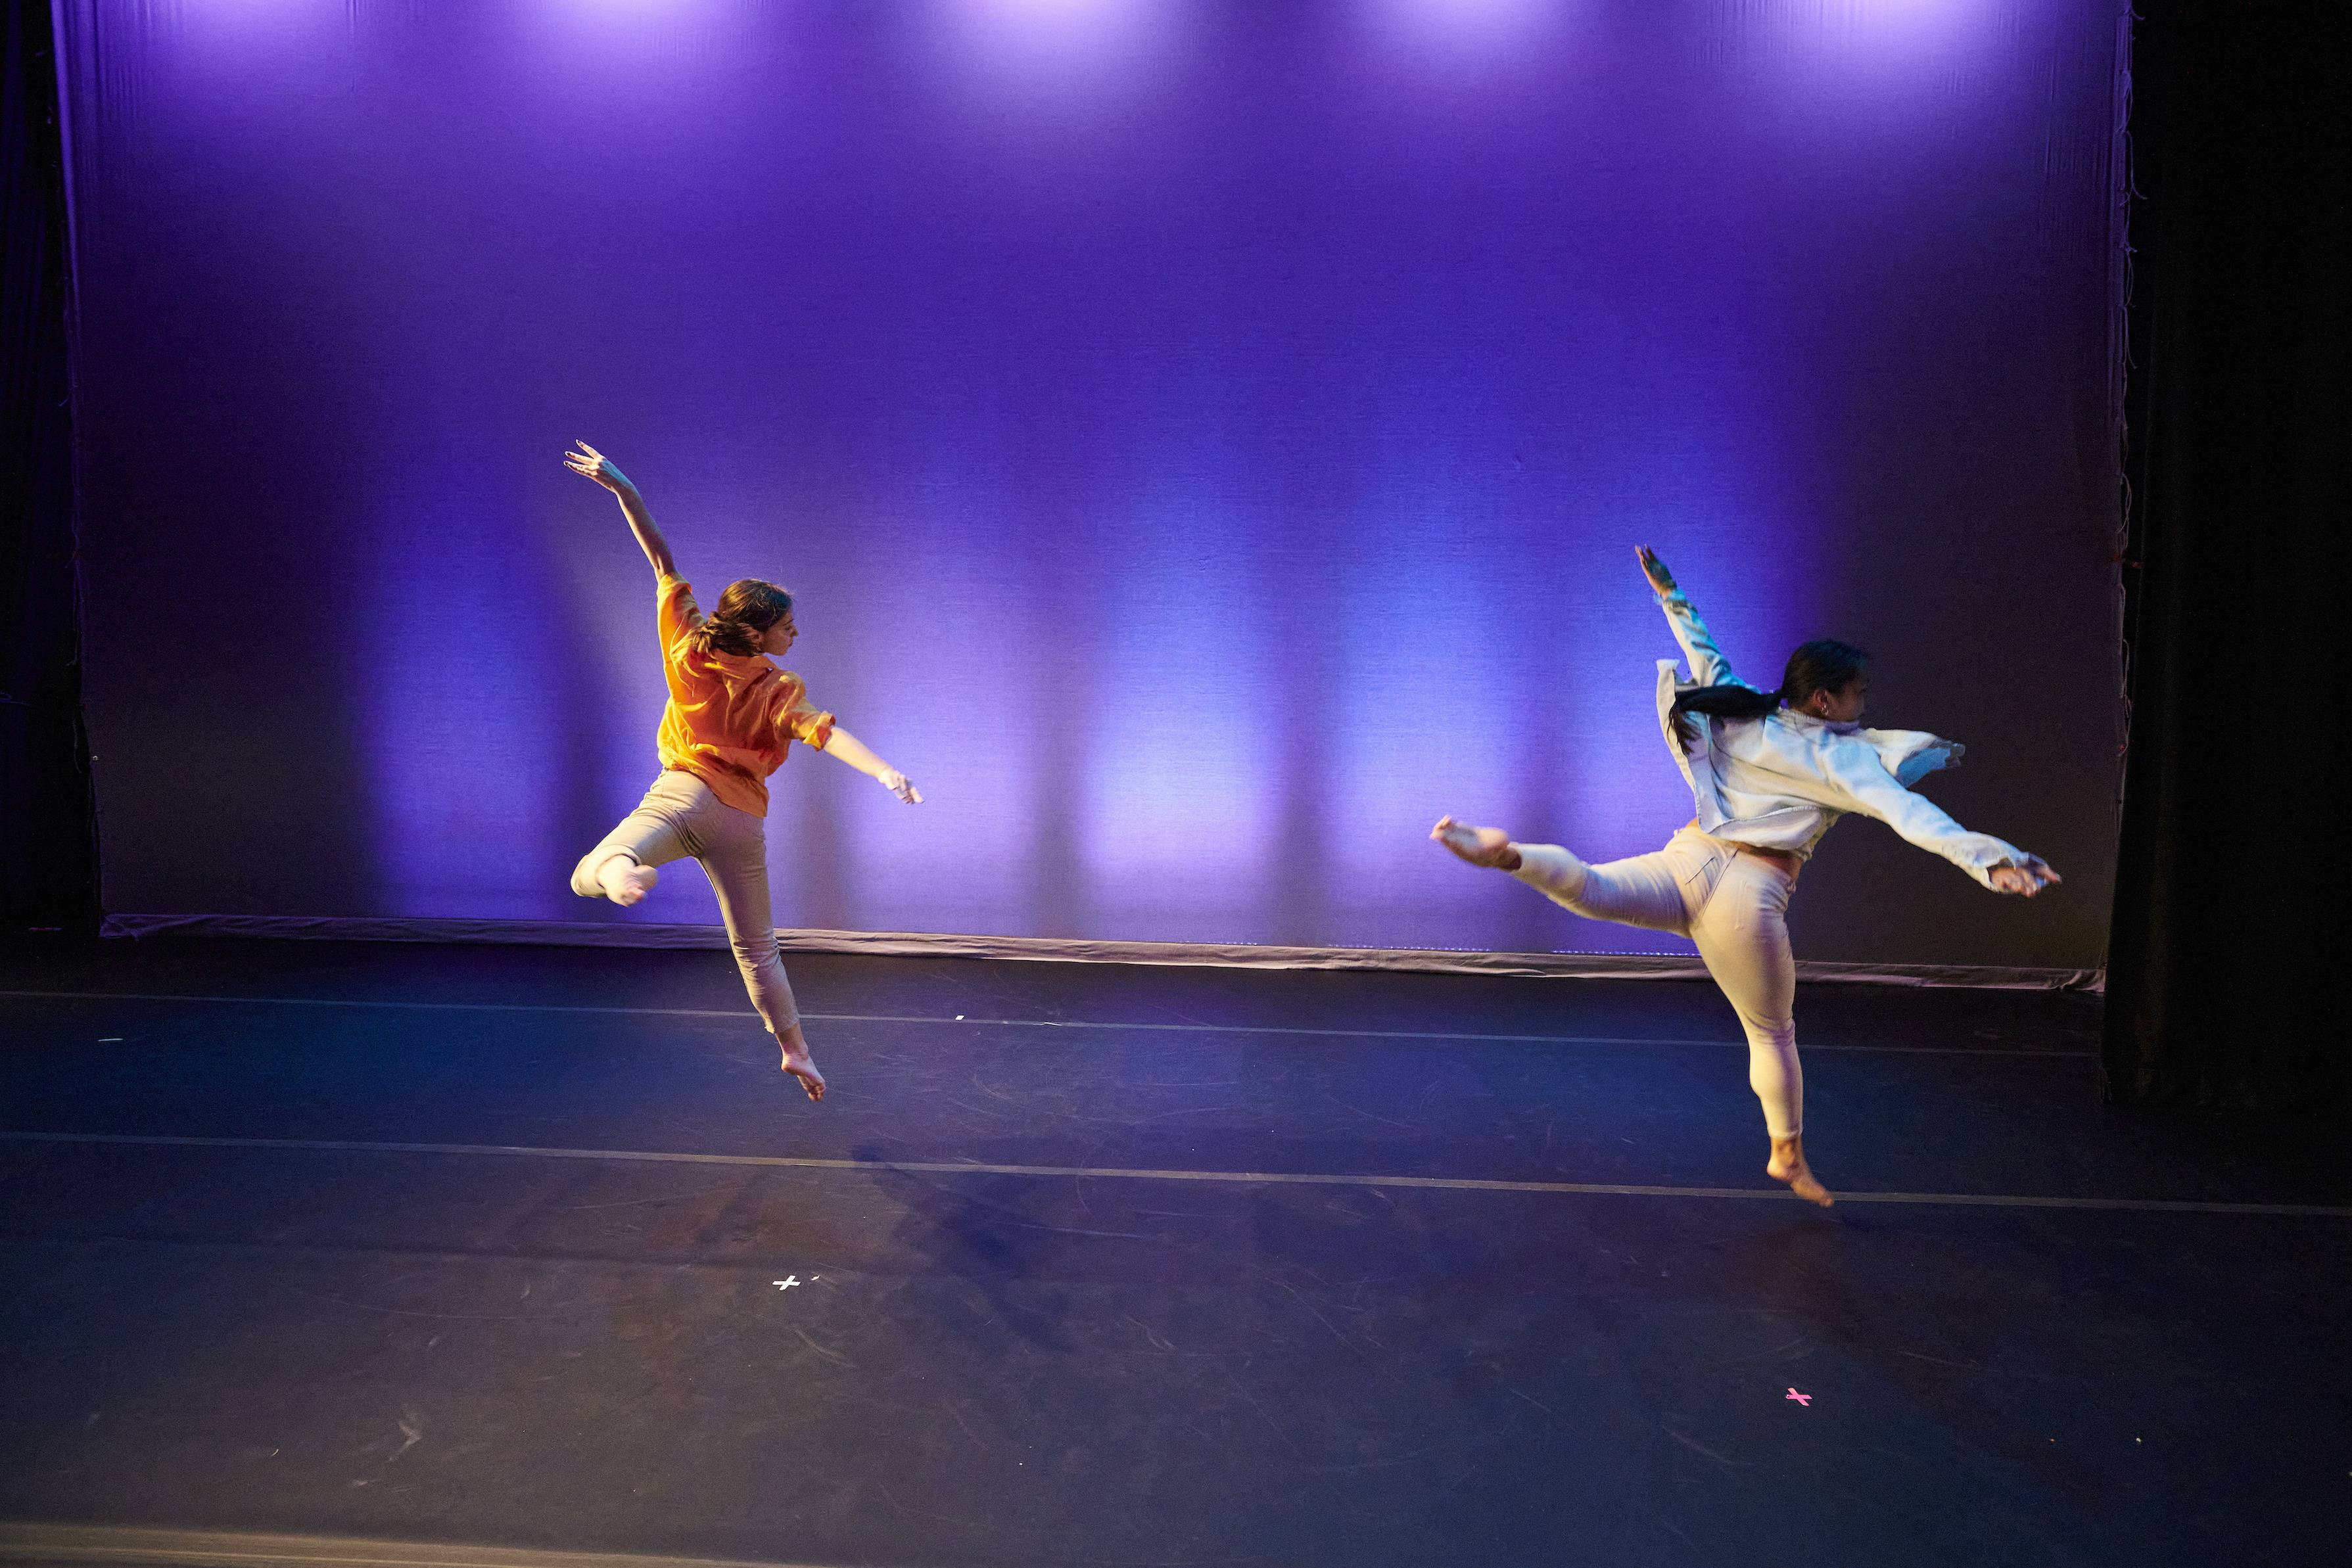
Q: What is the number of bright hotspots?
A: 5